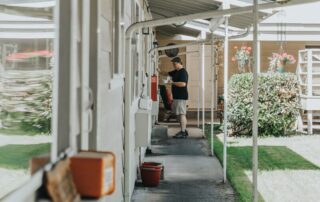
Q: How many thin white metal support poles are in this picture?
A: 5